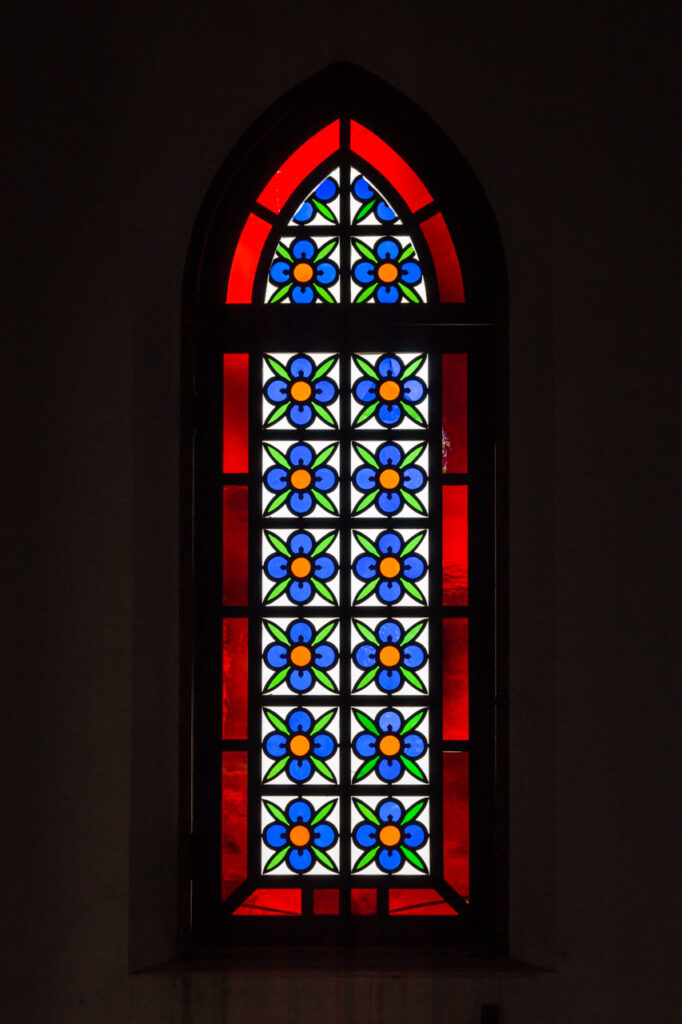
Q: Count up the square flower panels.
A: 12